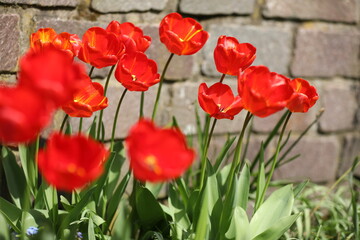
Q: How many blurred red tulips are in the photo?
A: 4